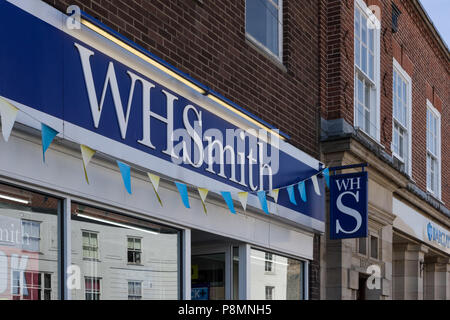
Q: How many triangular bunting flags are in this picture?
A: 15